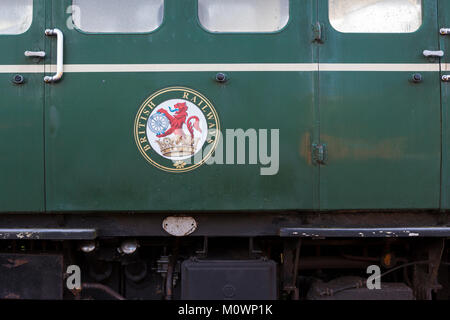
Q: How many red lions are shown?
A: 1